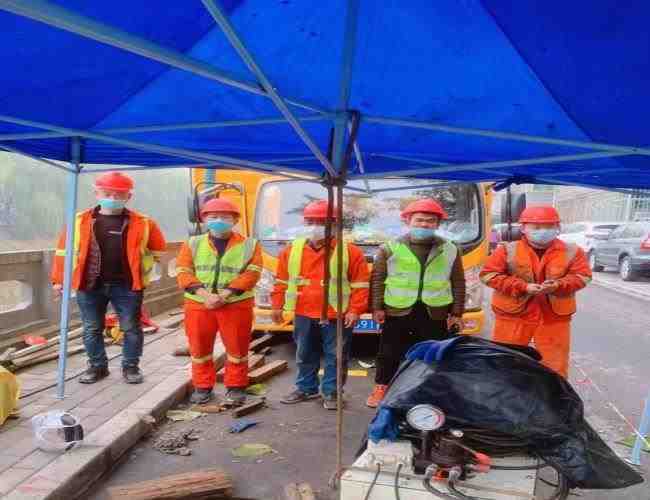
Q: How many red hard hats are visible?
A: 5